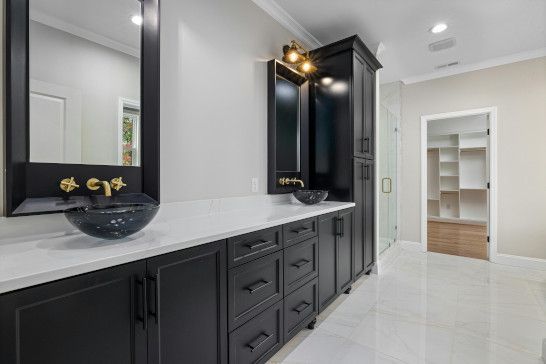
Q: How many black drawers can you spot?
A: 6